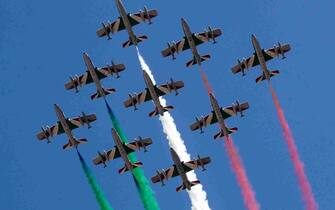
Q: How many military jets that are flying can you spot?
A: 9